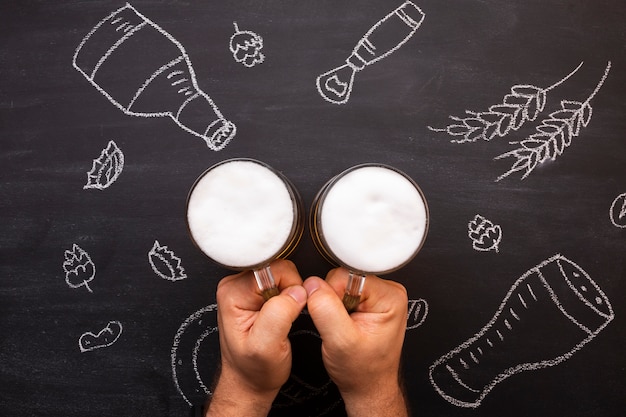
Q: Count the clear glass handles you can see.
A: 2